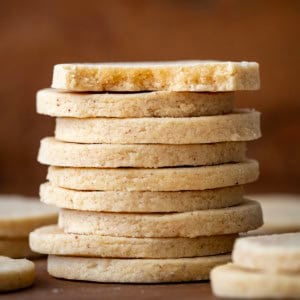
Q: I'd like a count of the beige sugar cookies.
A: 15